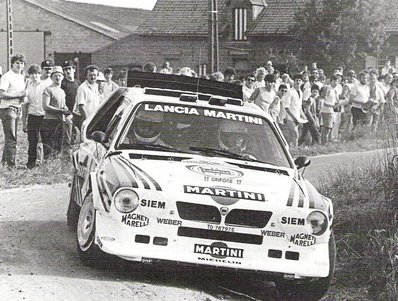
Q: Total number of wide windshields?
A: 1